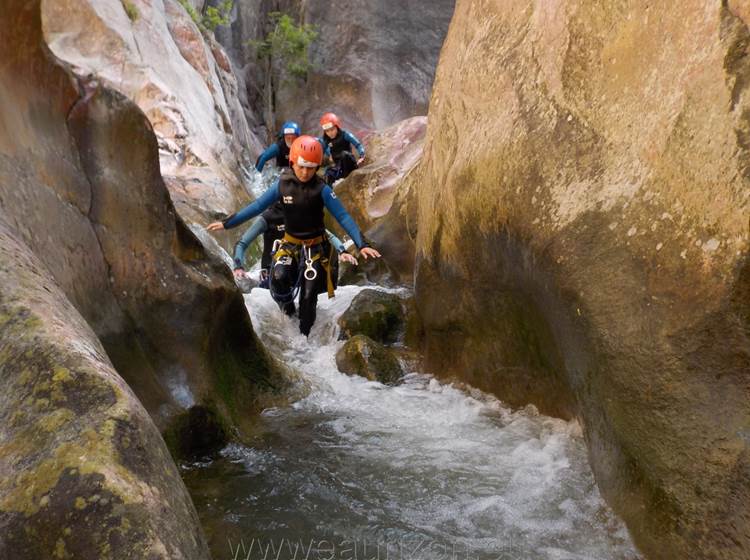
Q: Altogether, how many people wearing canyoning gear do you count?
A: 4